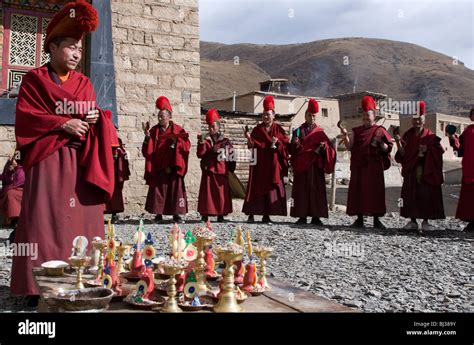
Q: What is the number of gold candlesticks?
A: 7